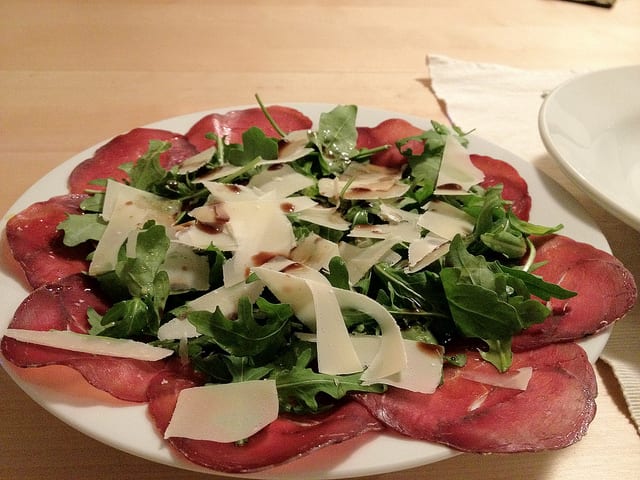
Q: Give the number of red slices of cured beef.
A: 9